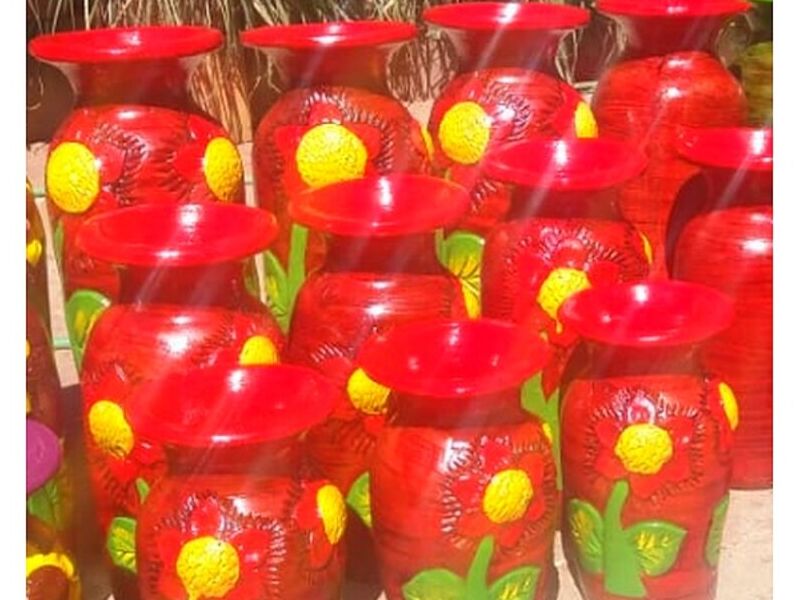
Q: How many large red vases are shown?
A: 11